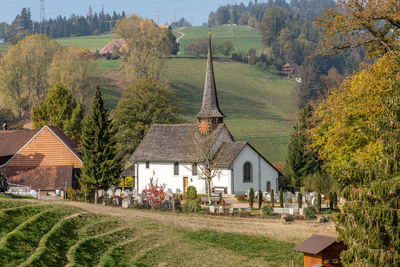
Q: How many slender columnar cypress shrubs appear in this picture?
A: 8